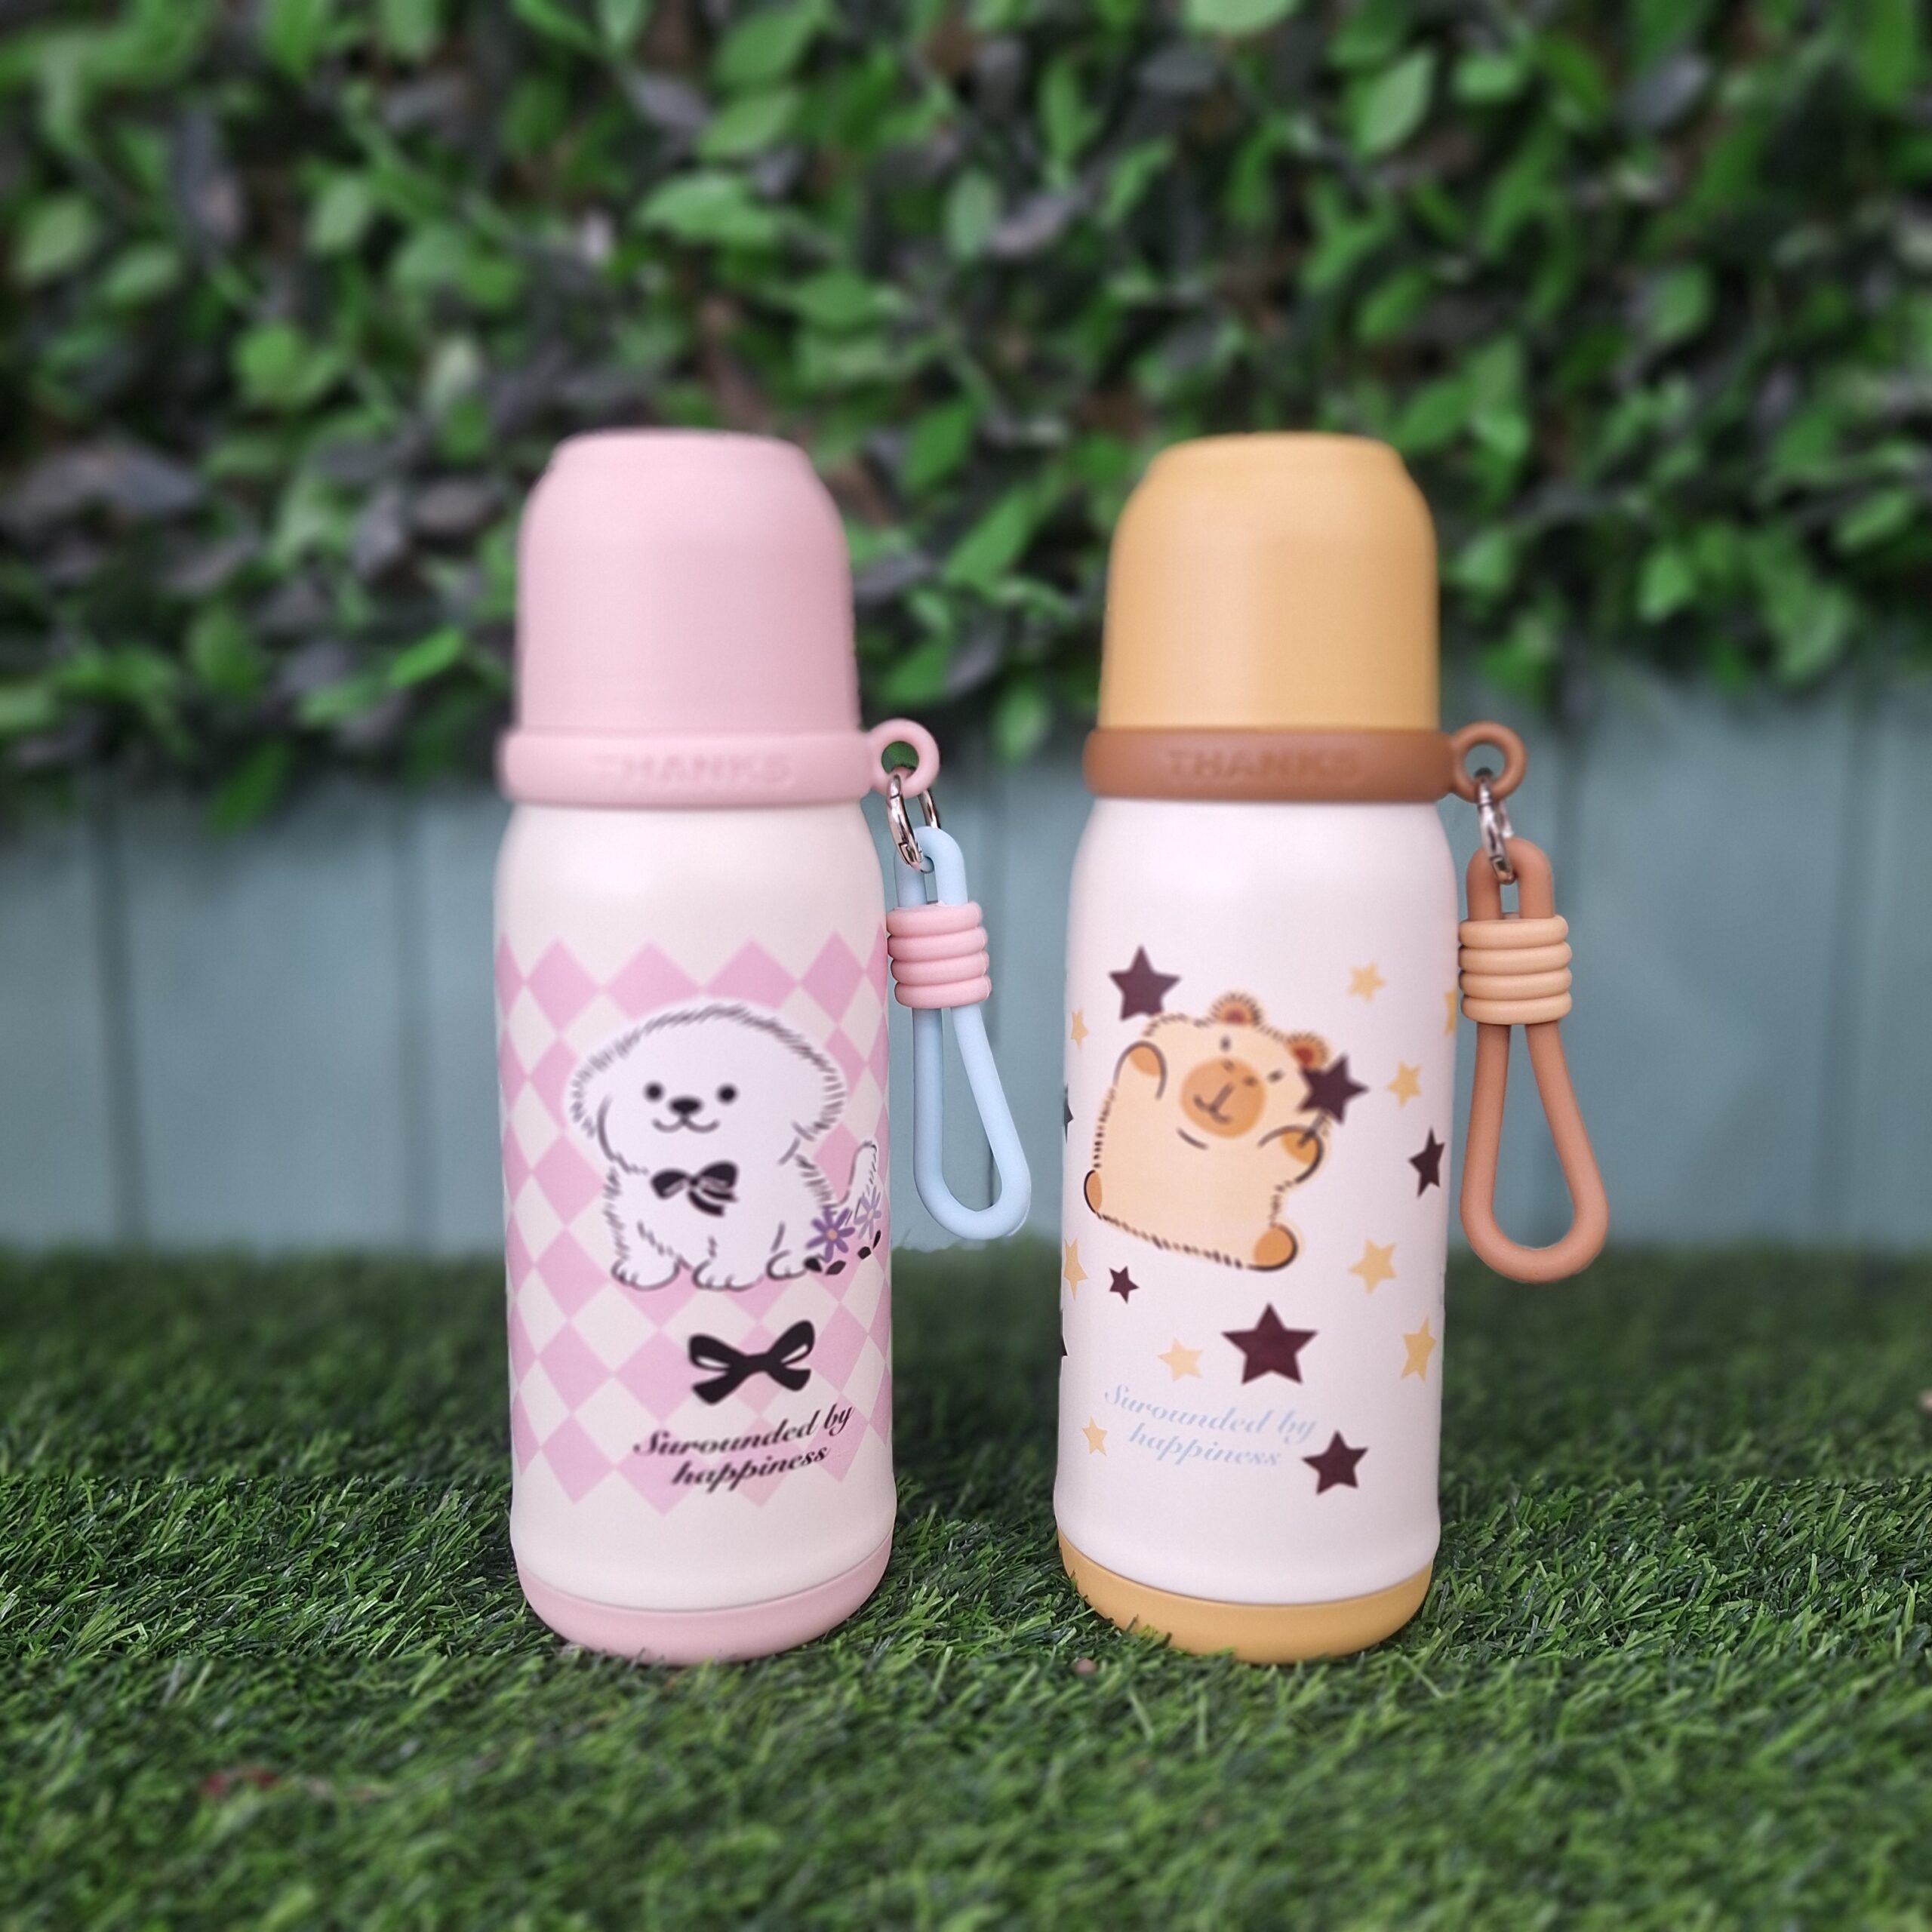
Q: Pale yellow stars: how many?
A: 9